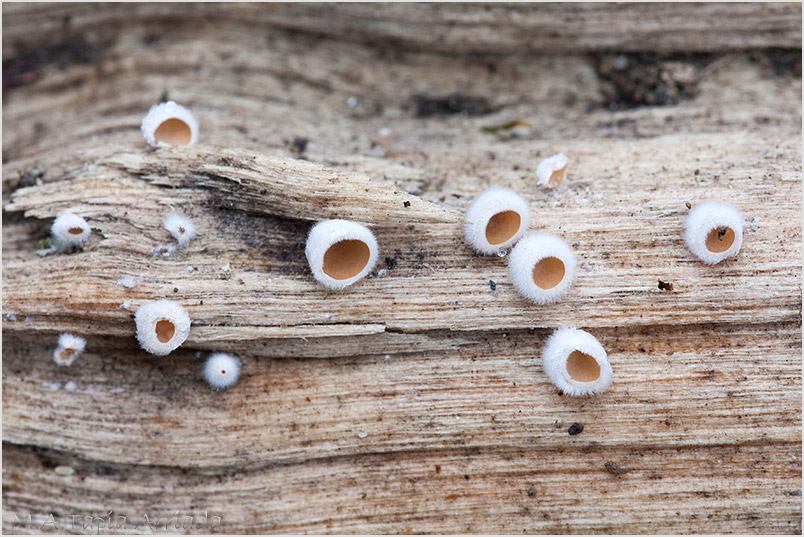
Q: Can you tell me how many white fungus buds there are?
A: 12